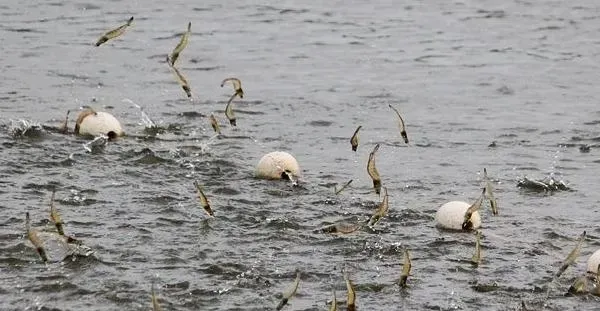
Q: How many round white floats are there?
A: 4